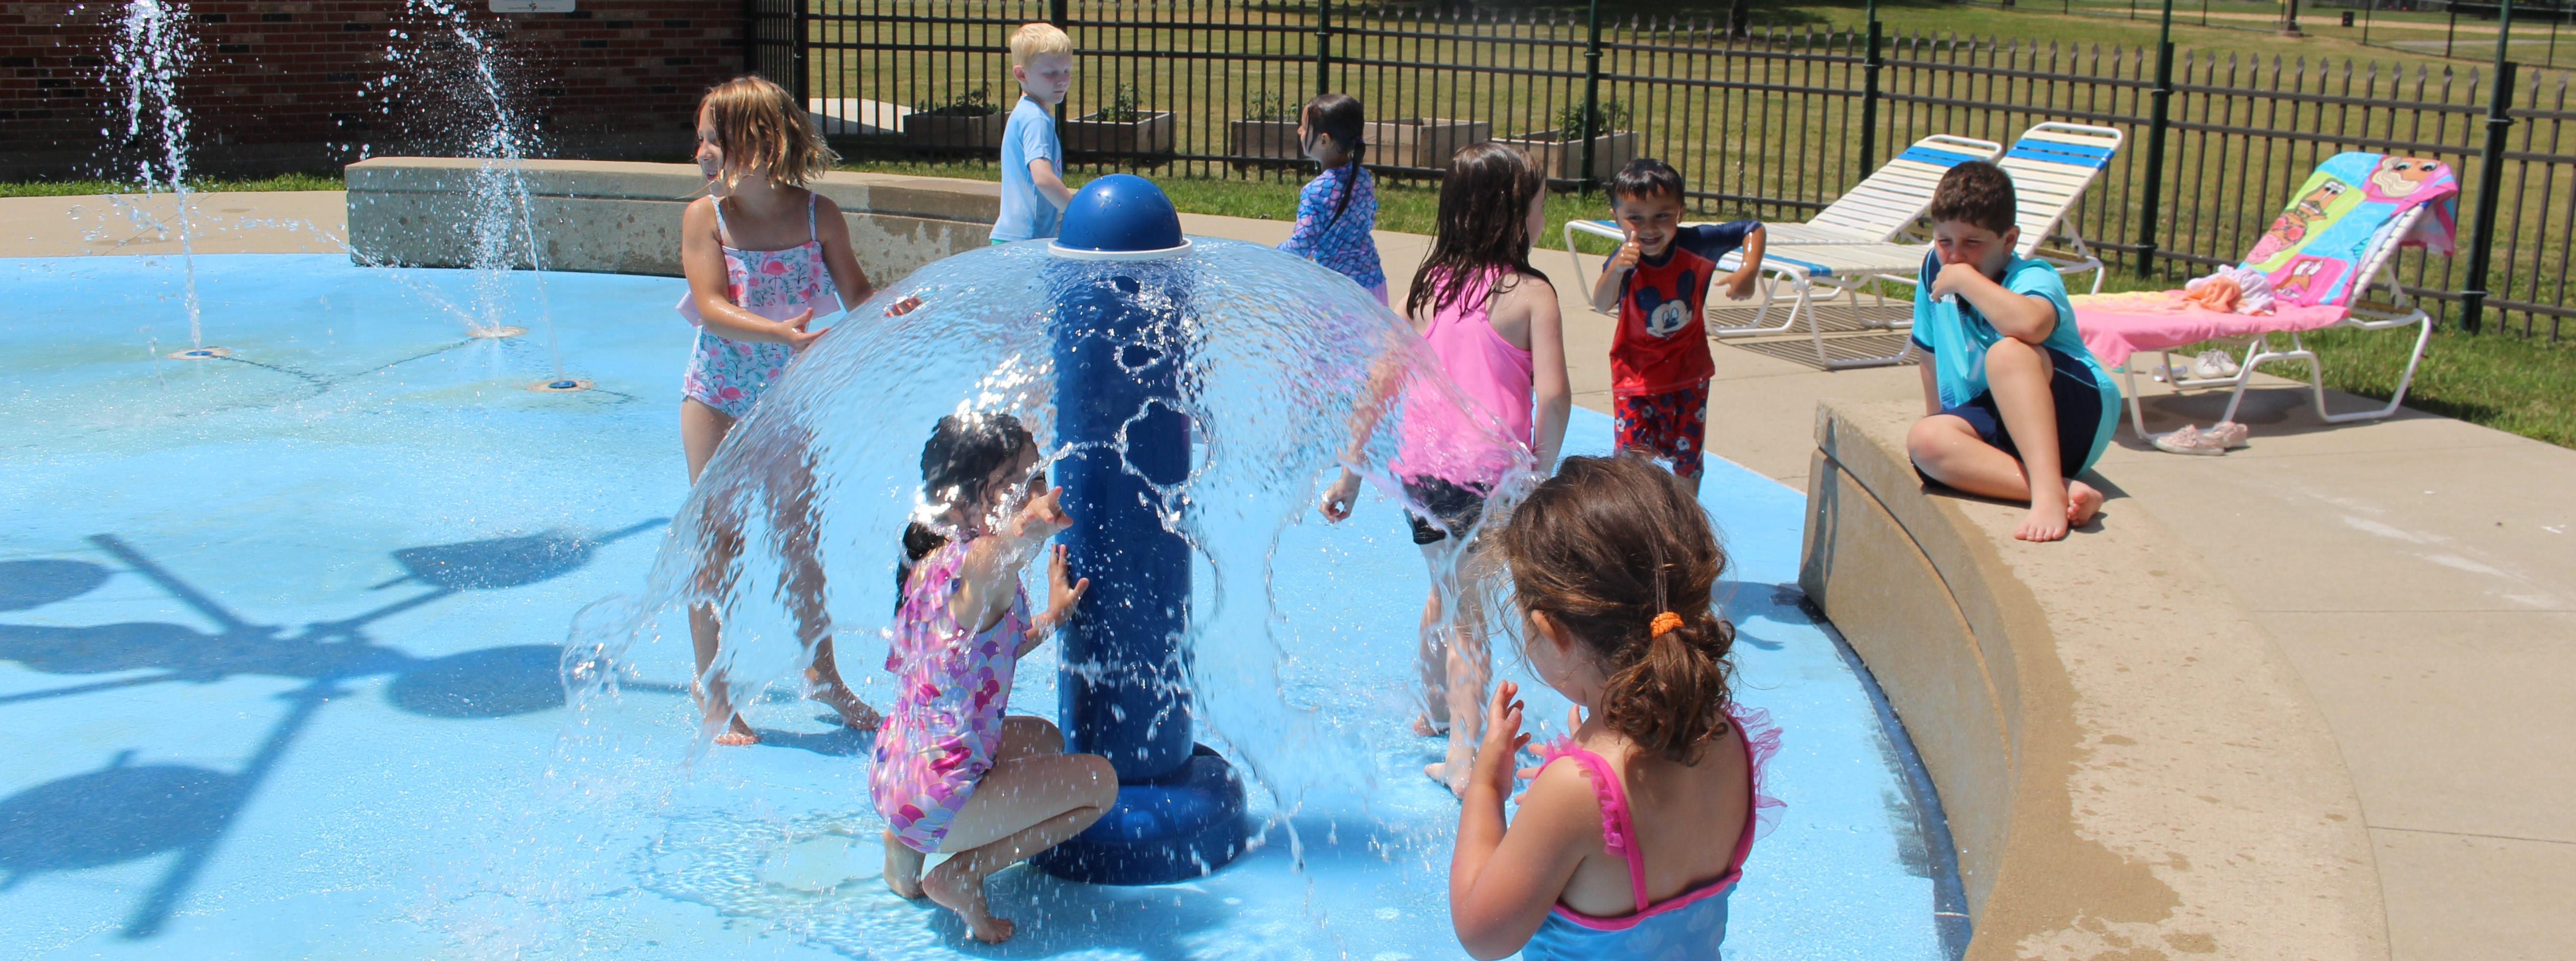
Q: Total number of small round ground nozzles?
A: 3